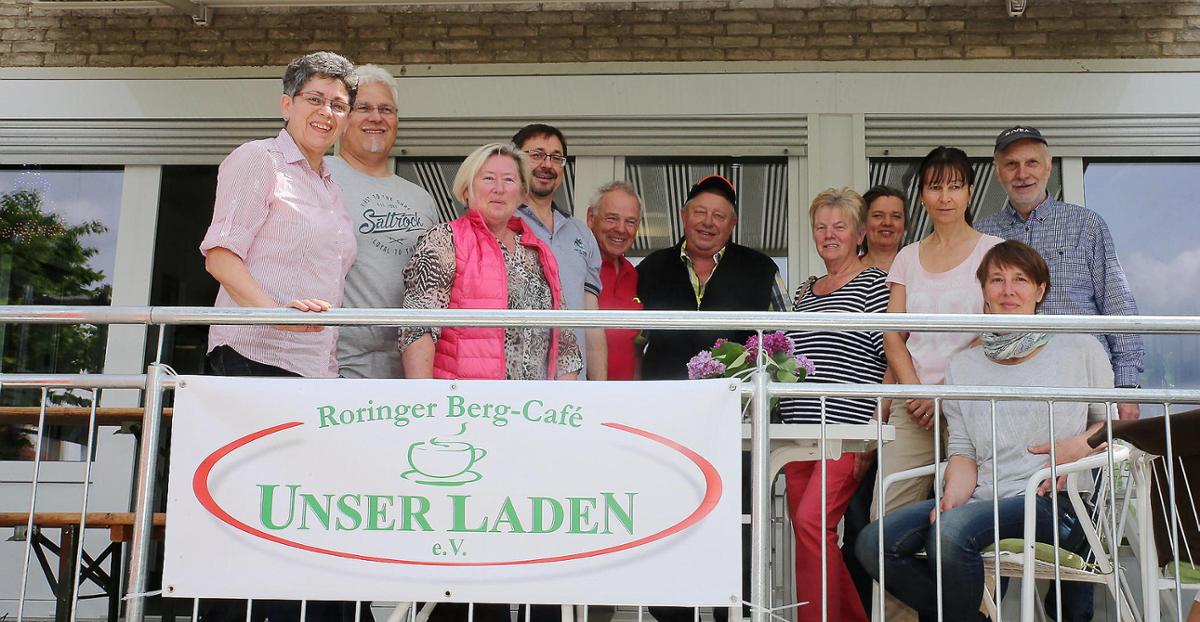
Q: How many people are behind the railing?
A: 11